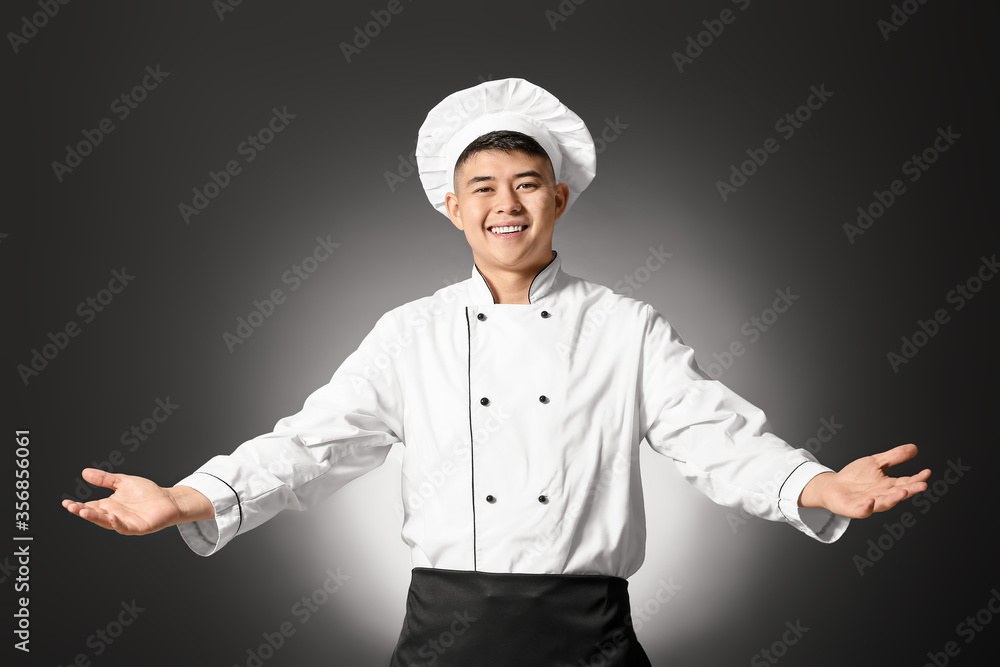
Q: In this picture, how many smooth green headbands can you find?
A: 0